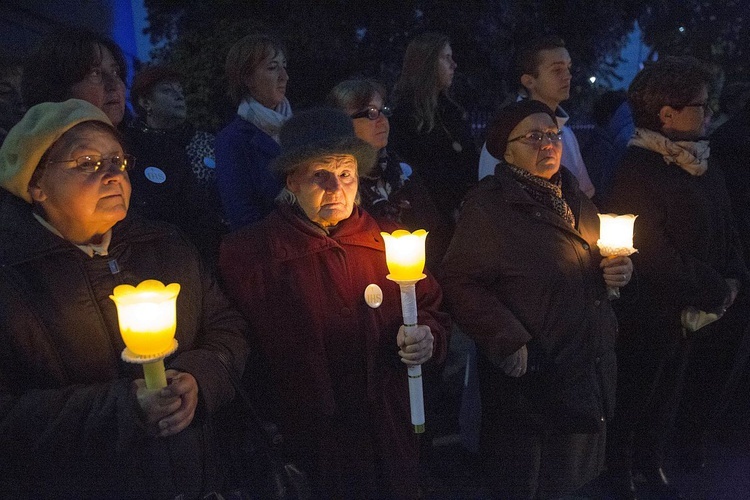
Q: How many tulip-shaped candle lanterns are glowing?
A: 3